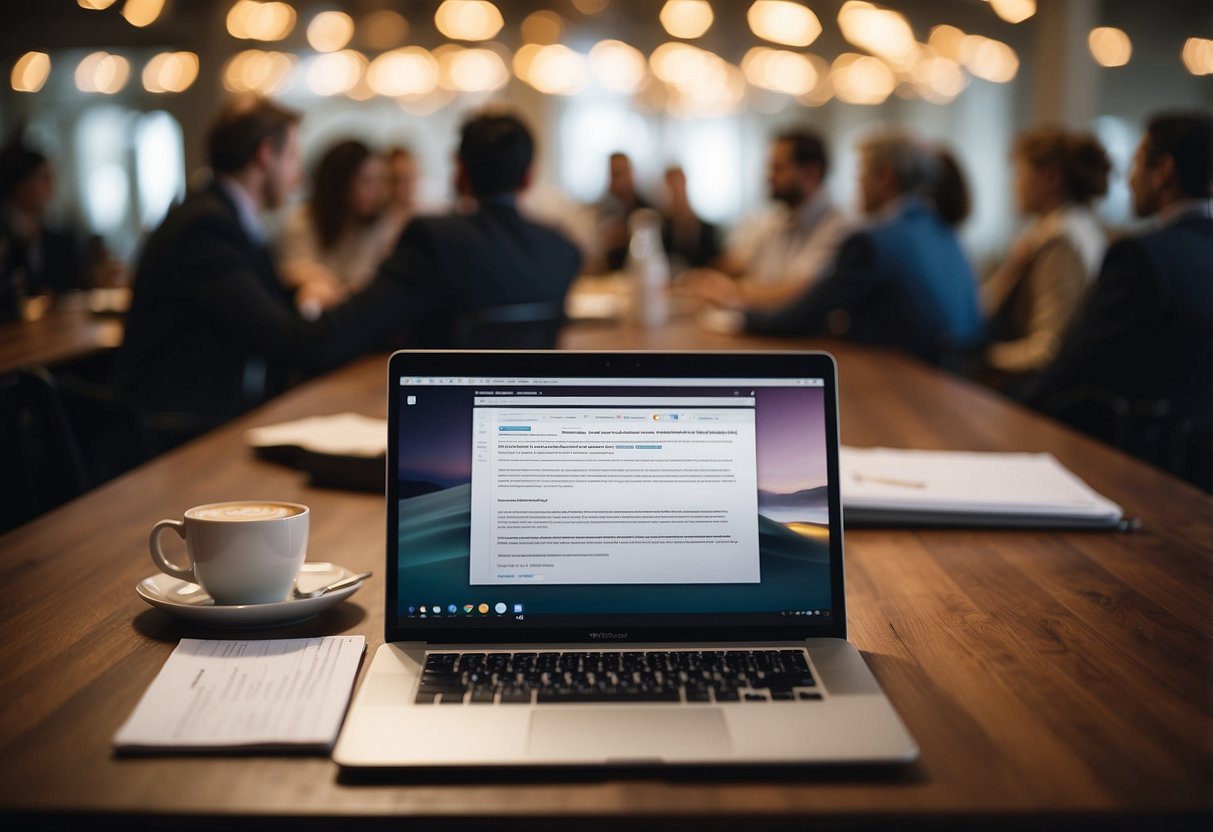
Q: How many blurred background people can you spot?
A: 12